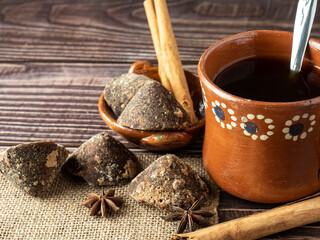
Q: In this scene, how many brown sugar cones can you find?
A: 5